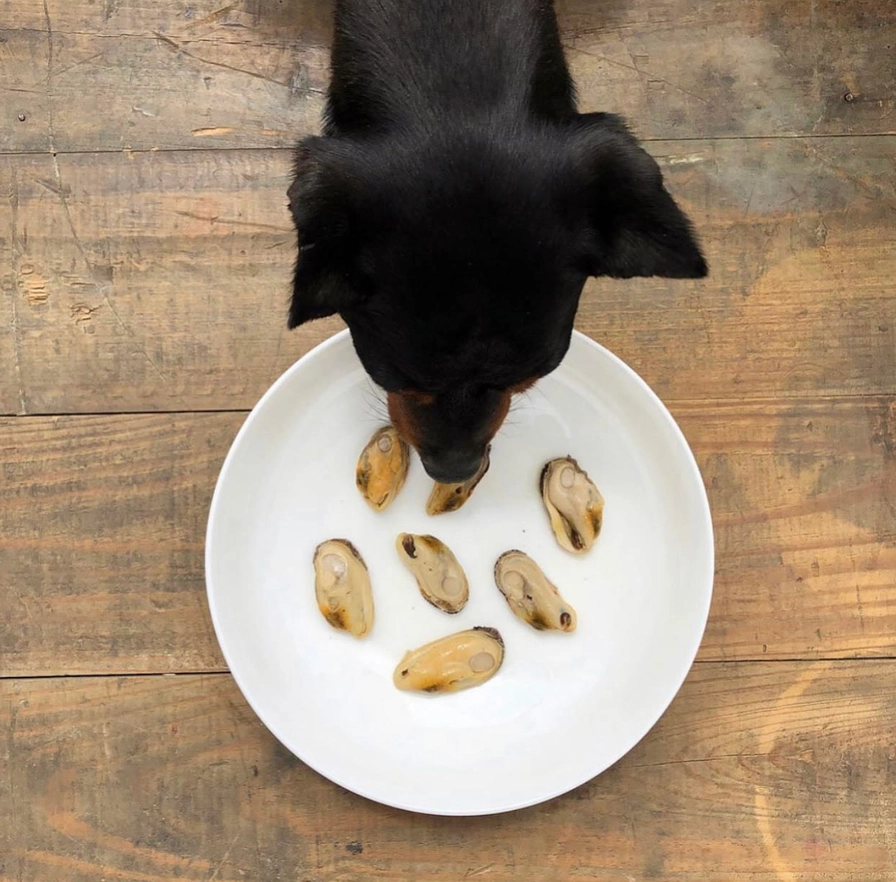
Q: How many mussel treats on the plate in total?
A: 7